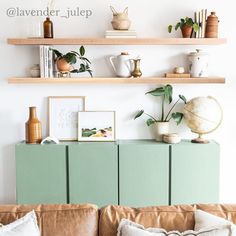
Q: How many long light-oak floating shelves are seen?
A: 2